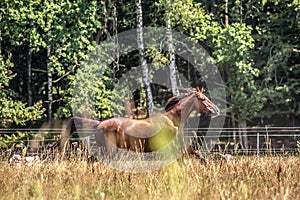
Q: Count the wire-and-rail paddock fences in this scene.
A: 1